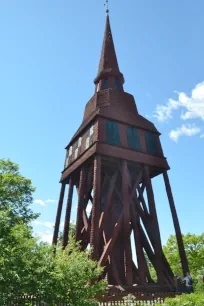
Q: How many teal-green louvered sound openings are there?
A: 3